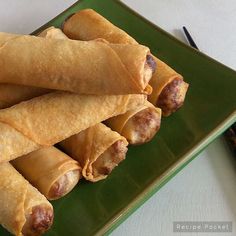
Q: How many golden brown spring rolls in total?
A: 7